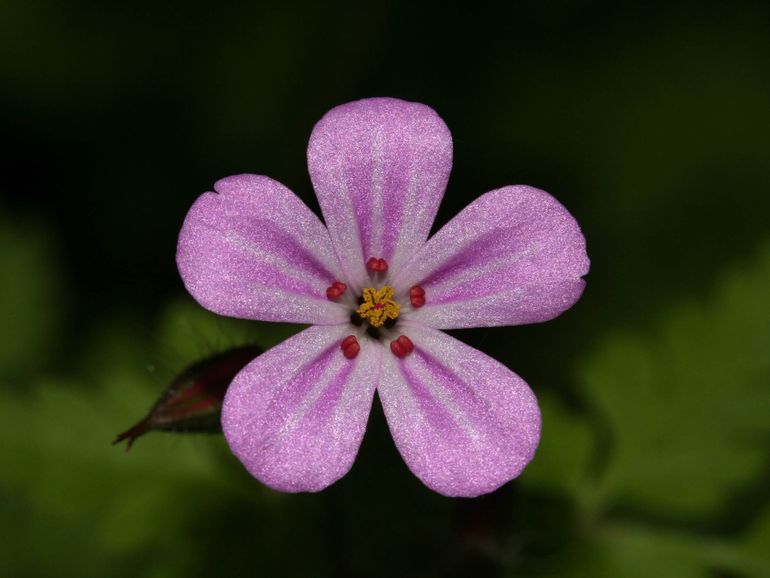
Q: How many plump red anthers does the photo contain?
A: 5